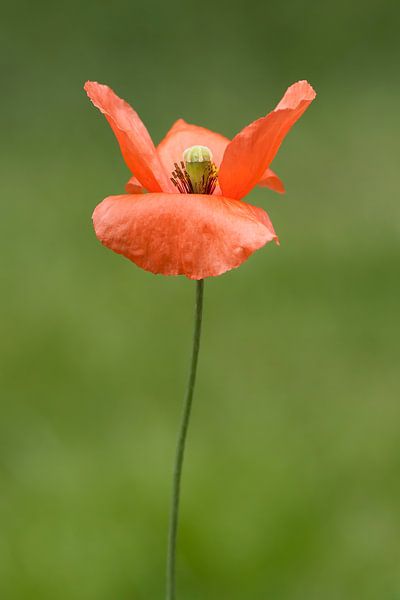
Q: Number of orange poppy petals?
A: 4